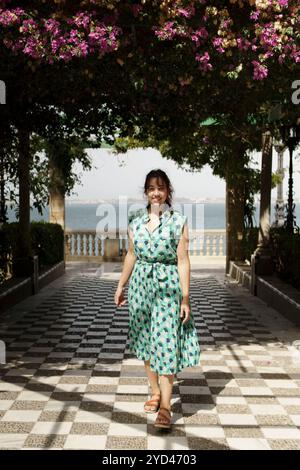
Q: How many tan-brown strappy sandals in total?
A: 2